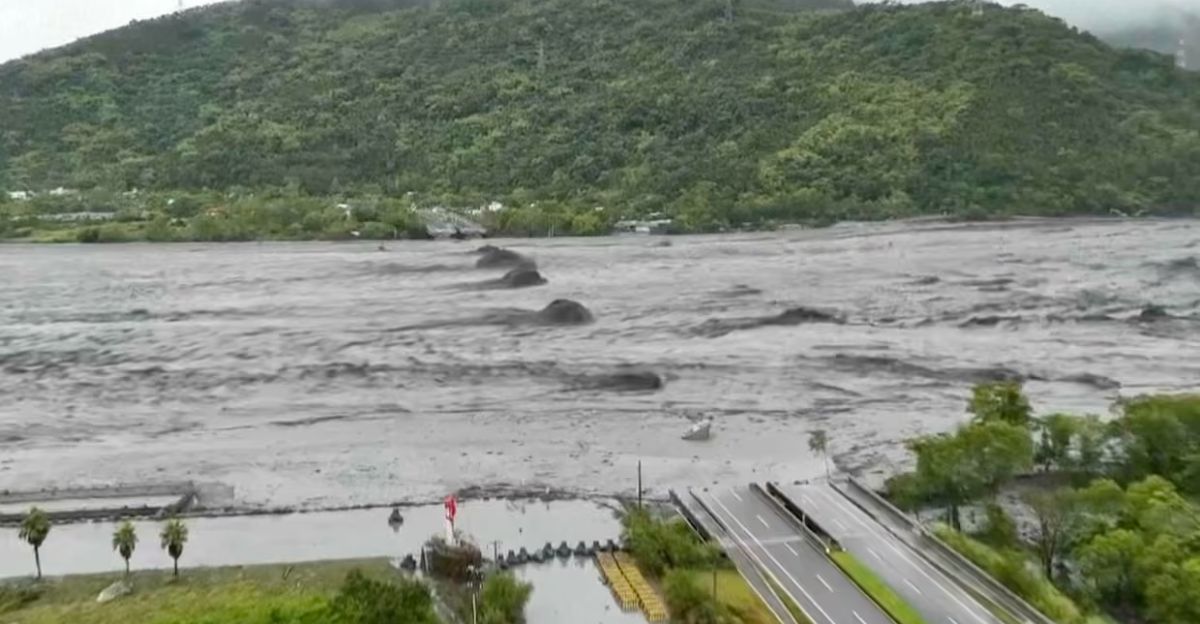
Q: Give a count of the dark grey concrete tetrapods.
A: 11